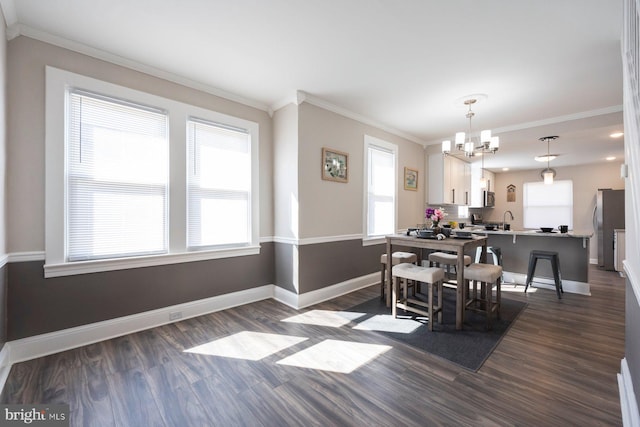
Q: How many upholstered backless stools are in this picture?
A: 4